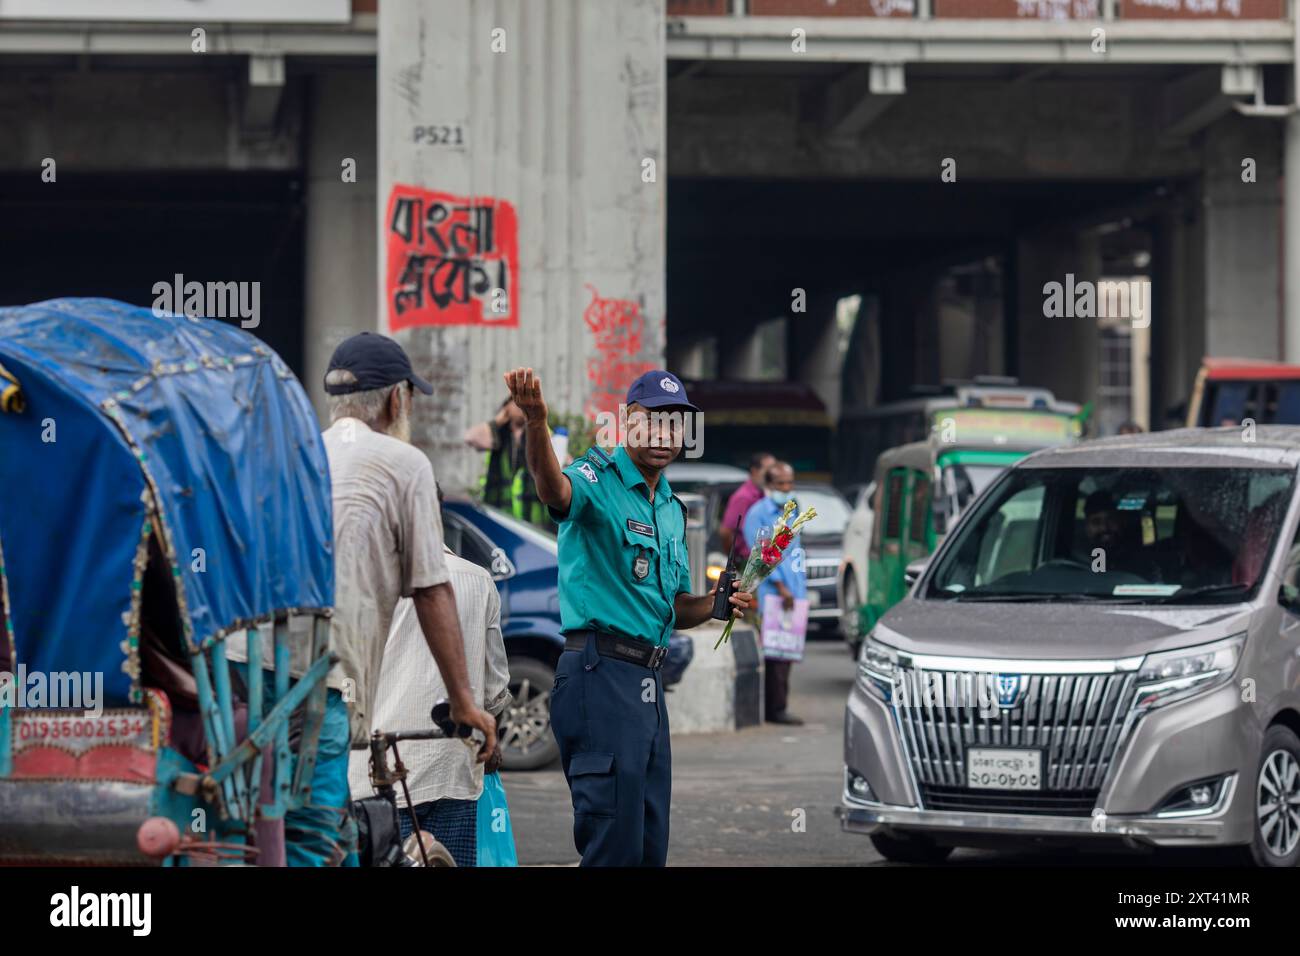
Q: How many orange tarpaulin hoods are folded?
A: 0